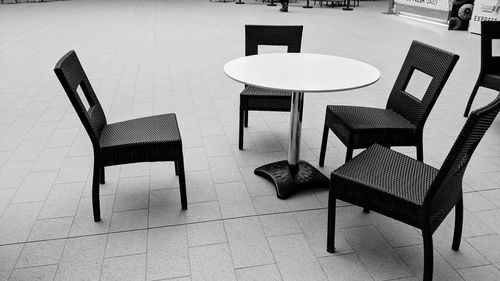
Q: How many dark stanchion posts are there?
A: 4